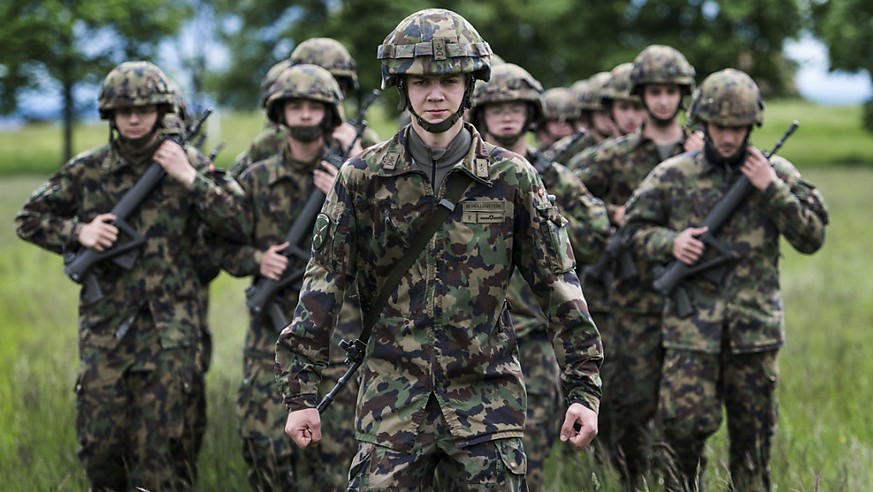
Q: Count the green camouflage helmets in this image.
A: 14